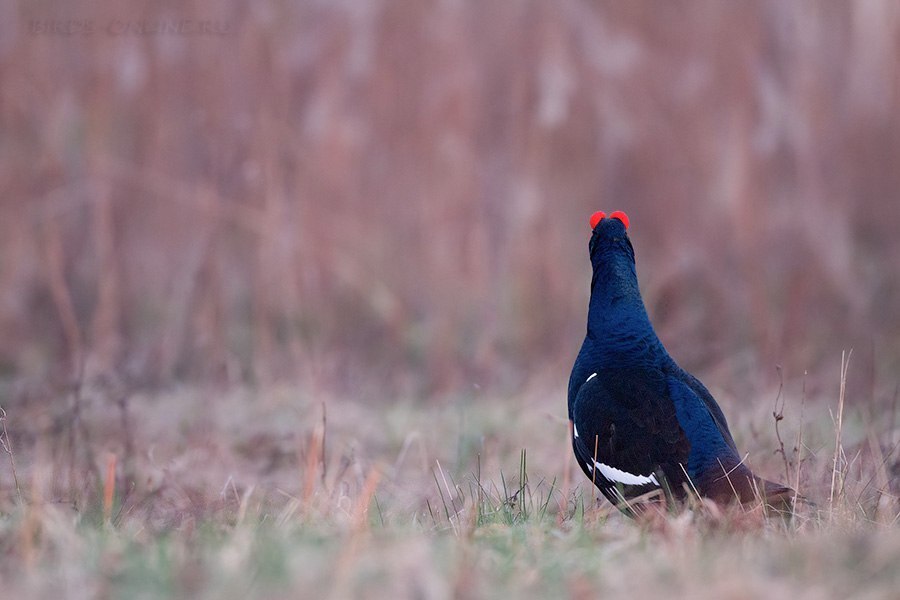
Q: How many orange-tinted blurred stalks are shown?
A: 3